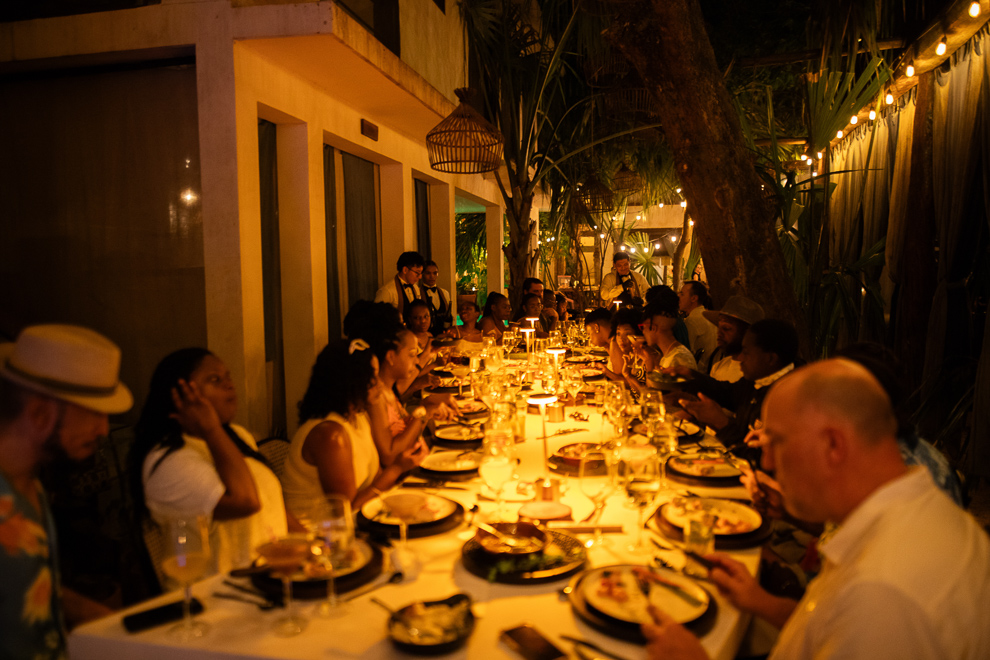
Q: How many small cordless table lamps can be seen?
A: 5